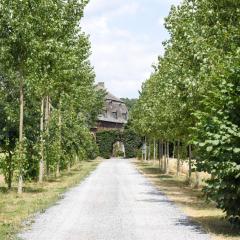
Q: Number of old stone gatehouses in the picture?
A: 1